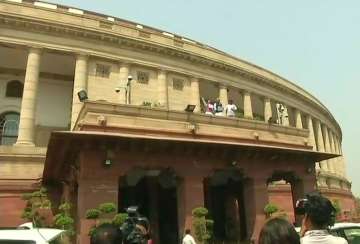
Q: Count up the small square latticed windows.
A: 3